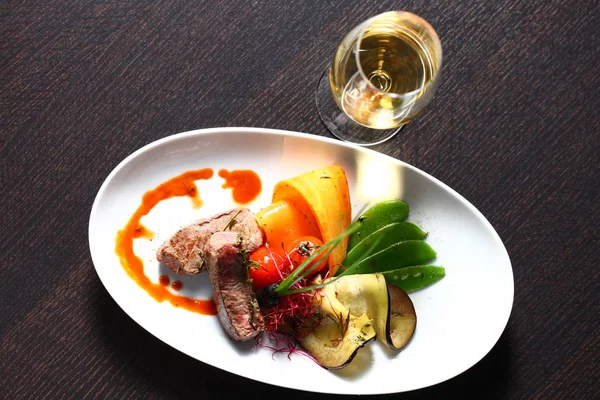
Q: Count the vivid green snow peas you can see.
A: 4